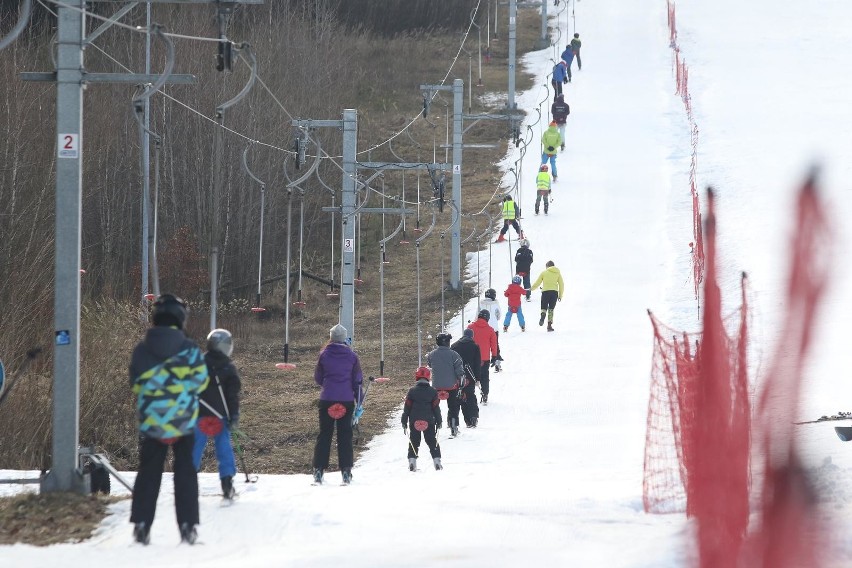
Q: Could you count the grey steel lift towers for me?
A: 5